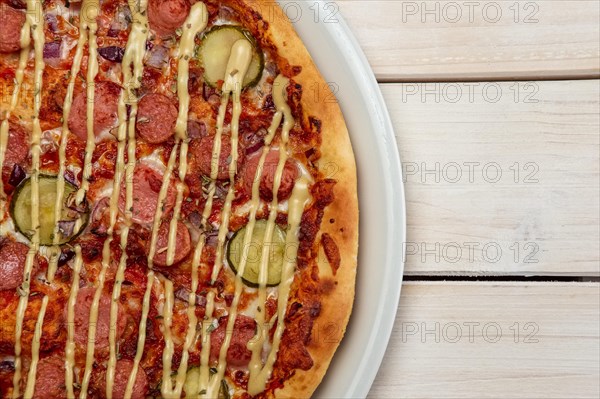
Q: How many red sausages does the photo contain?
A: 14